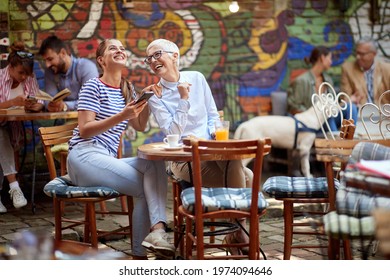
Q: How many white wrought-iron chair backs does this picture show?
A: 2